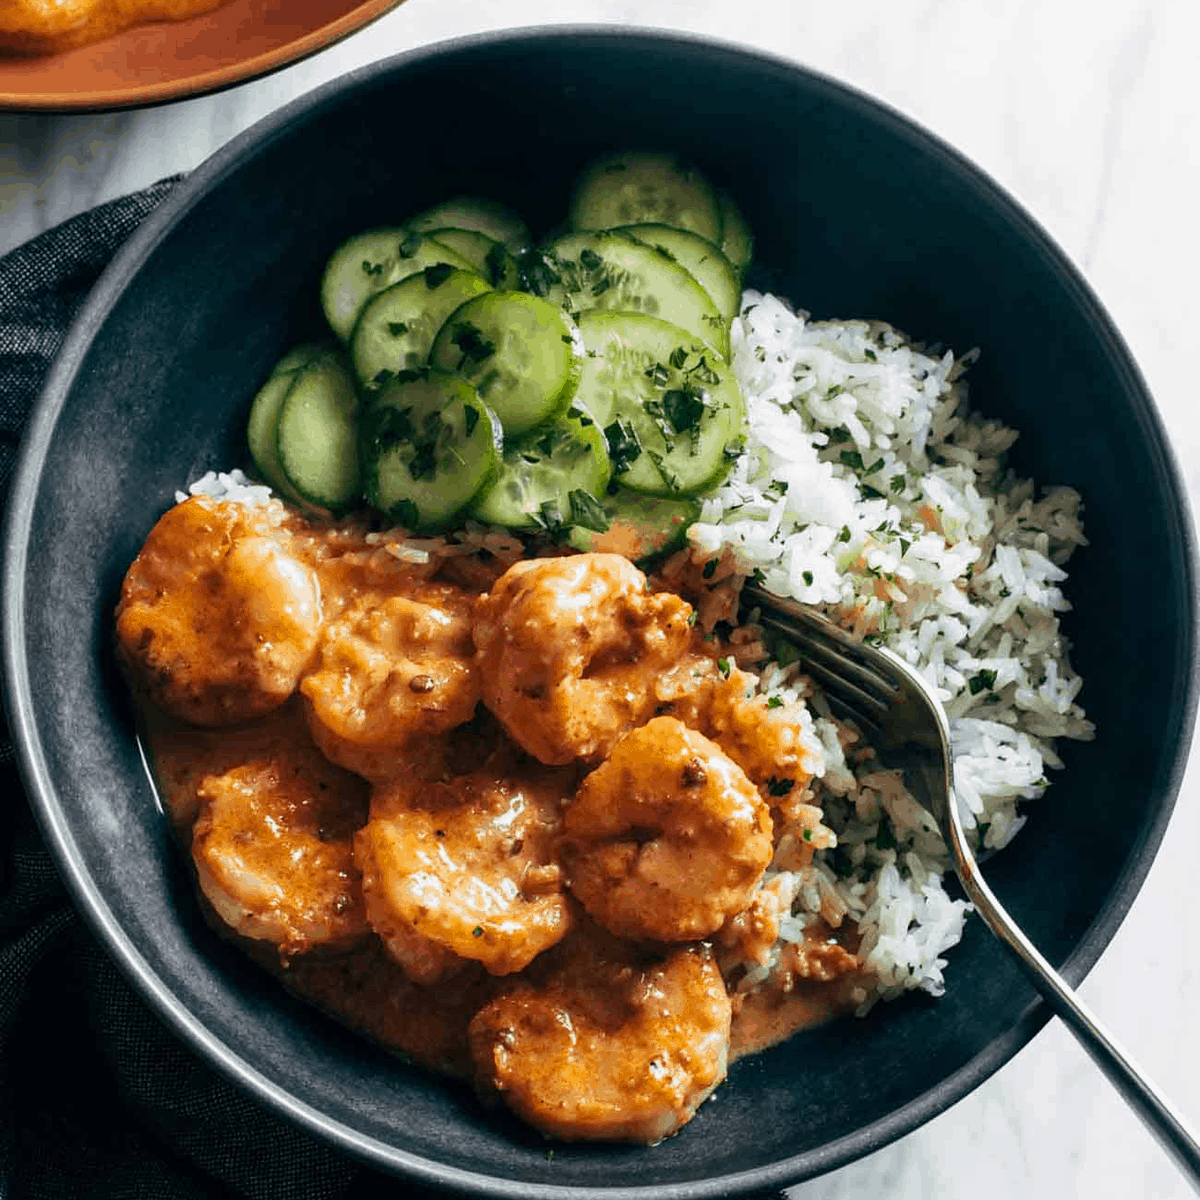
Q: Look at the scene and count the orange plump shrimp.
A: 7